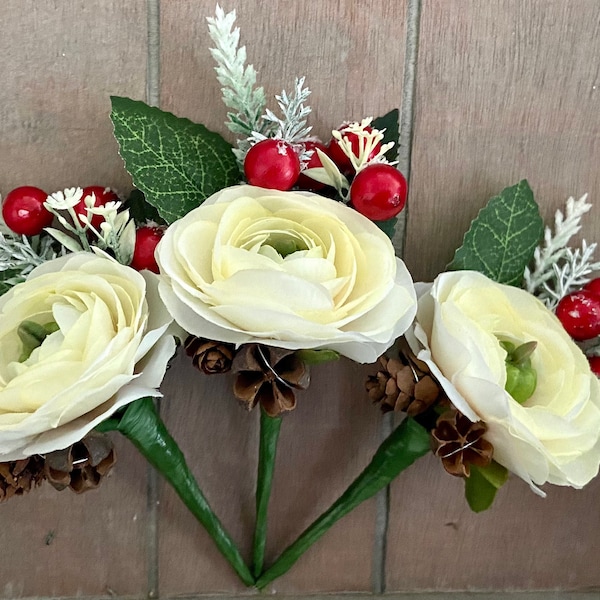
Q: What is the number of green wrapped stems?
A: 3